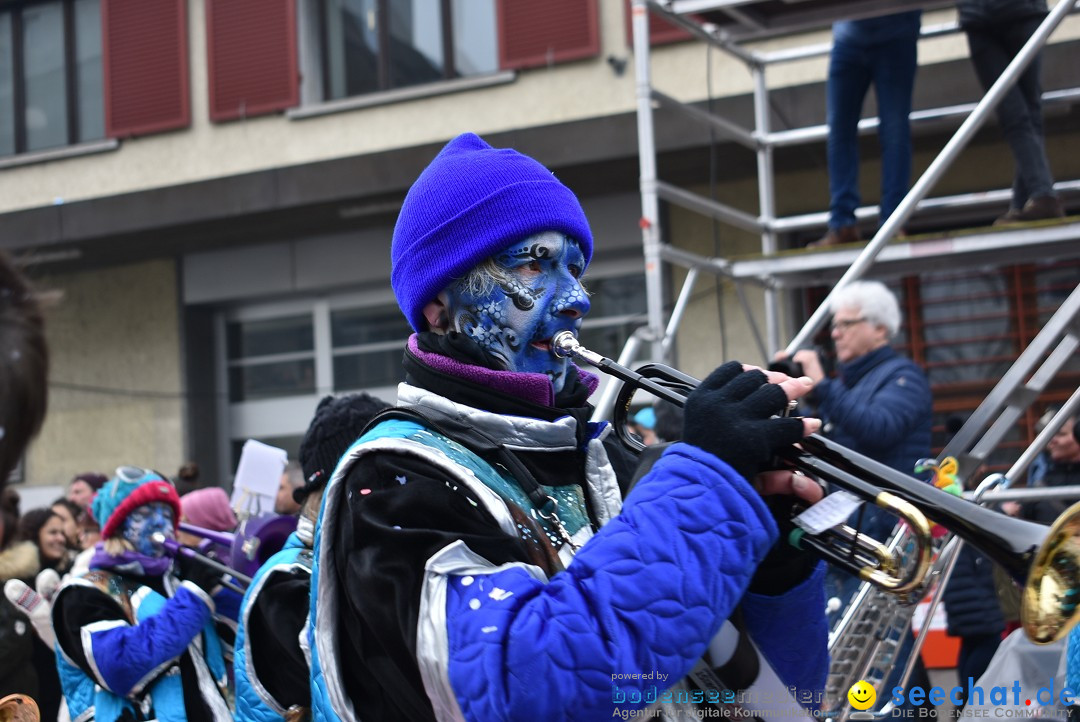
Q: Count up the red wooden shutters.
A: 4